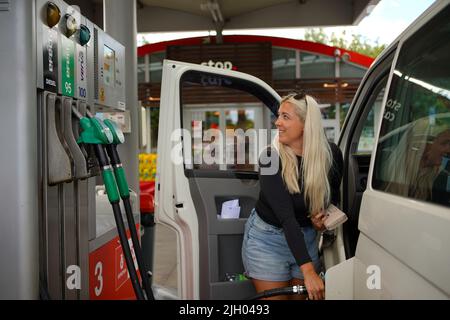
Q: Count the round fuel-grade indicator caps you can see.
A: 3